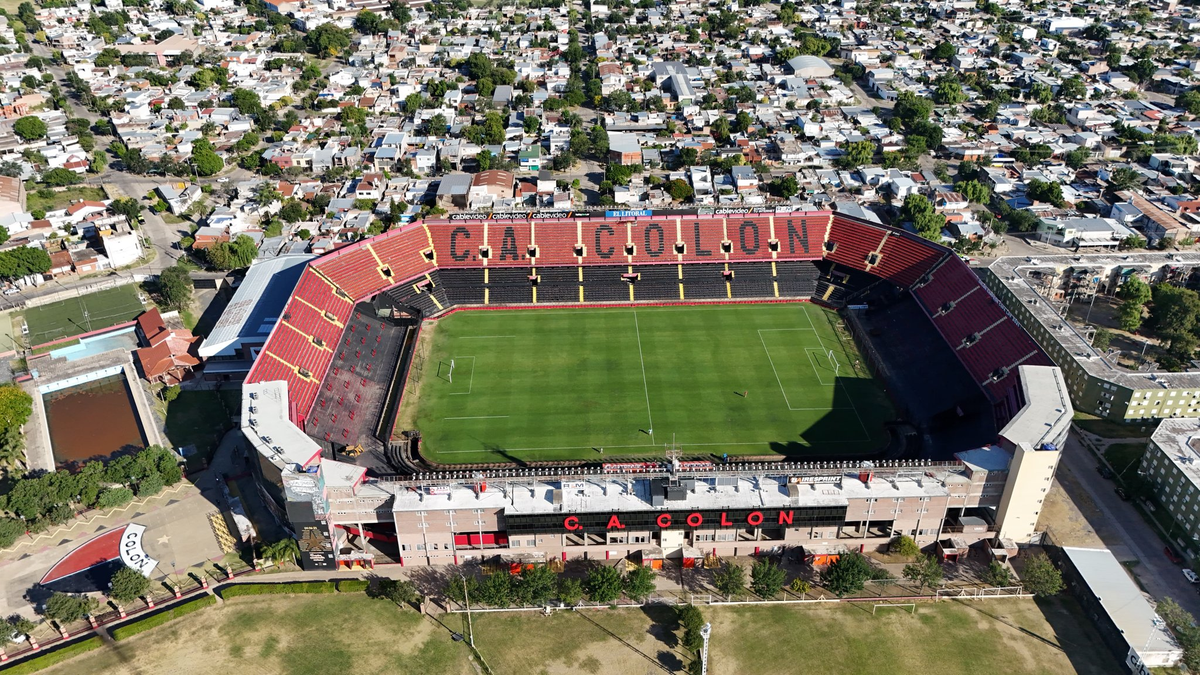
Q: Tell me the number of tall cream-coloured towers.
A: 1